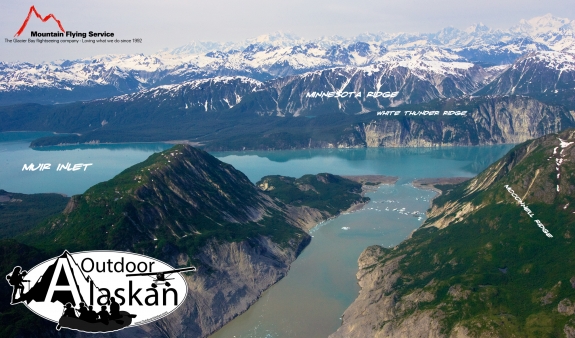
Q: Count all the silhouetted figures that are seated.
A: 5